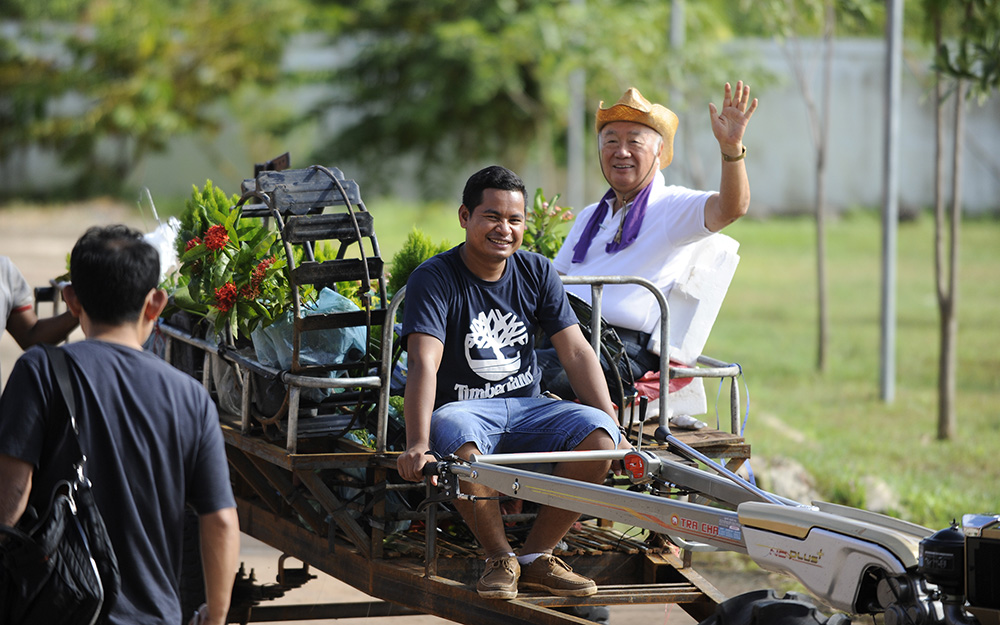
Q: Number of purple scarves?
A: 1